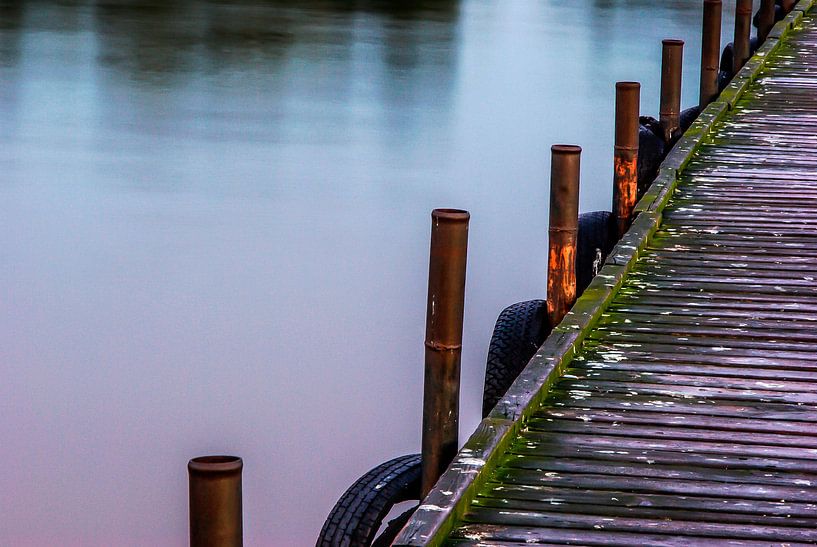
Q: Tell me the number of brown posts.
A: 9